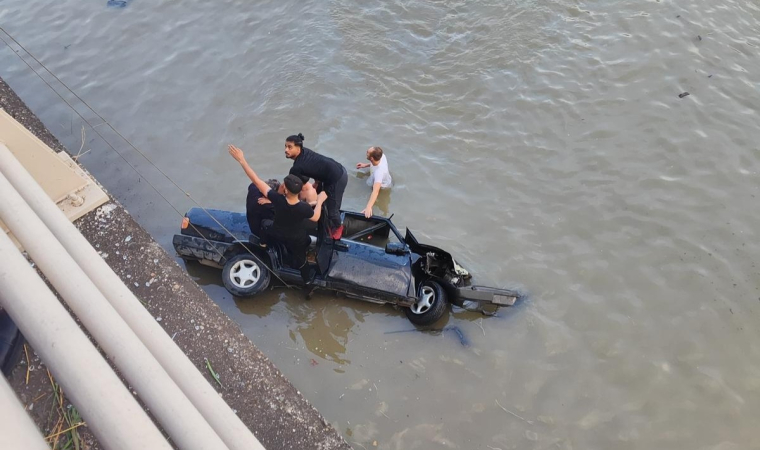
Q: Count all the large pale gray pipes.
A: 4